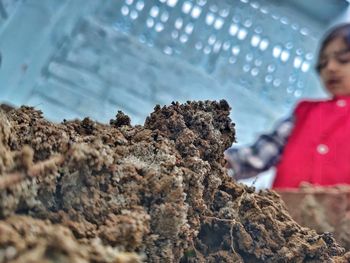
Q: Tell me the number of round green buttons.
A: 0